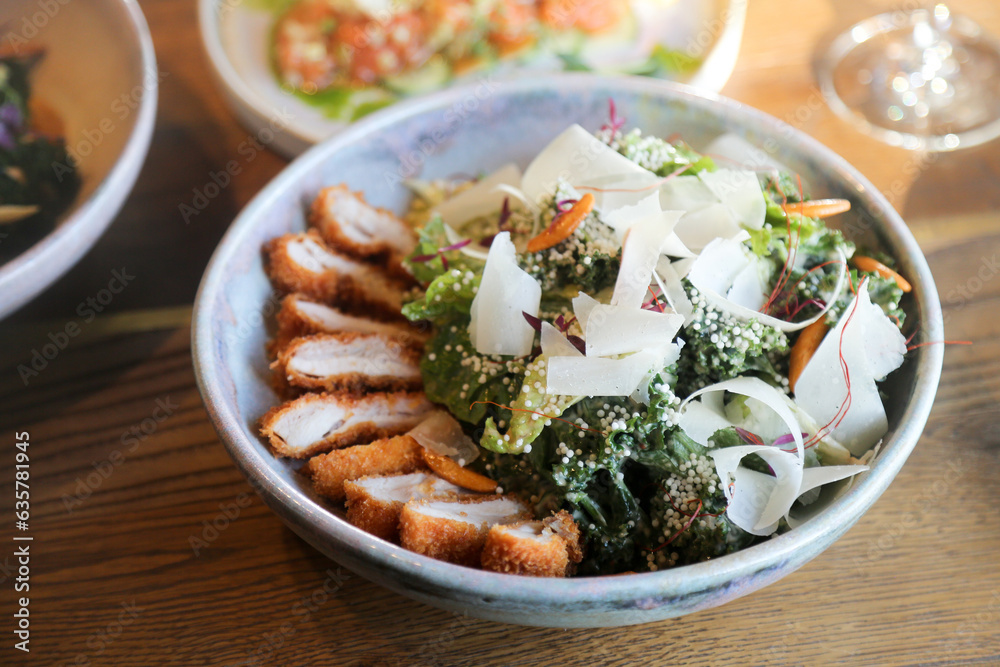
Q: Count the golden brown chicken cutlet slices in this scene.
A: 9